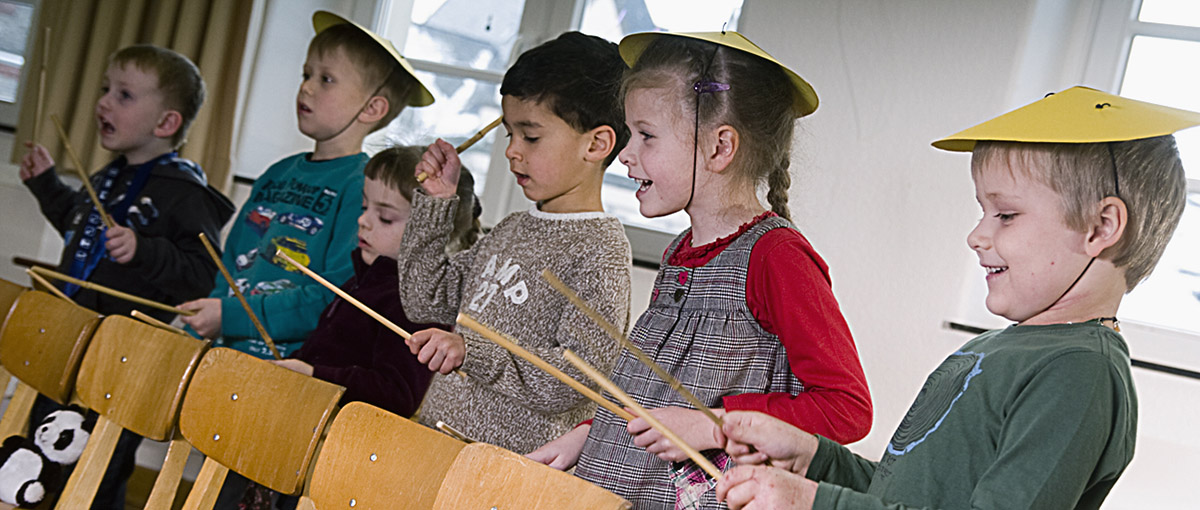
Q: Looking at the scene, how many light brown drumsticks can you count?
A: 12